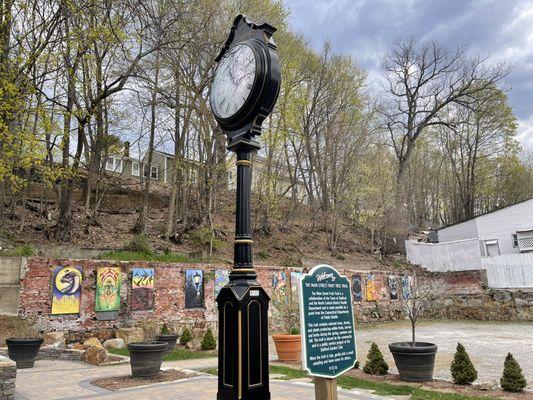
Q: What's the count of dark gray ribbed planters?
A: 4